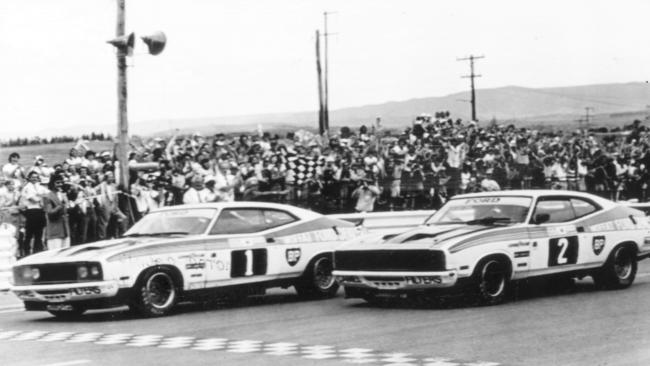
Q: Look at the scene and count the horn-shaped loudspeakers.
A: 2